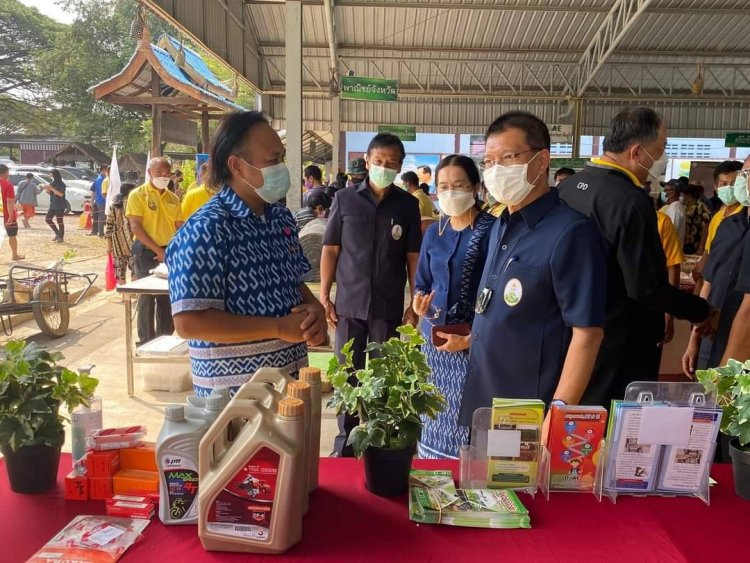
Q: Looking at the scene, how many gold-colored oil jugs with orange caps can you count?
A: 3